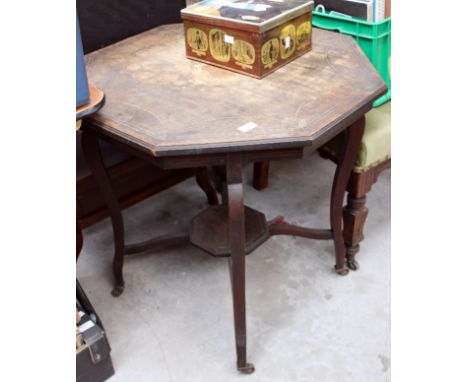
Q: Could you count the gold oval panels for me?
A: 6